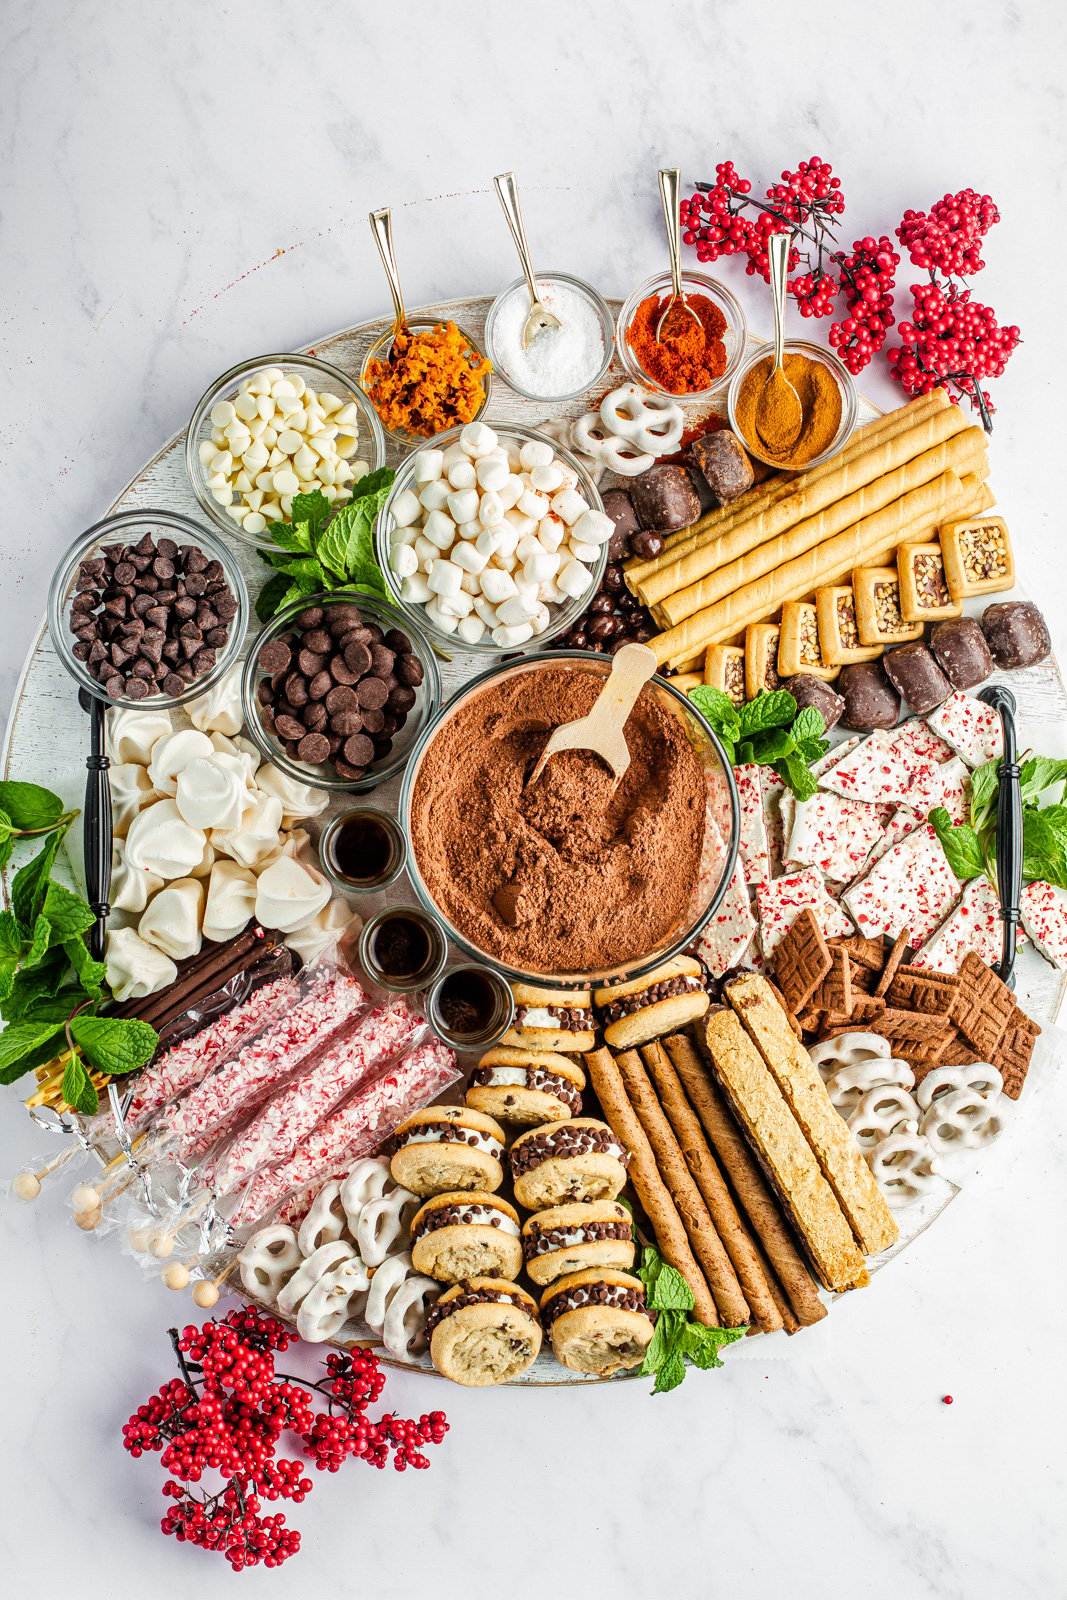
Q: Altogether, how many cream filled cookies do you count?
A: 9